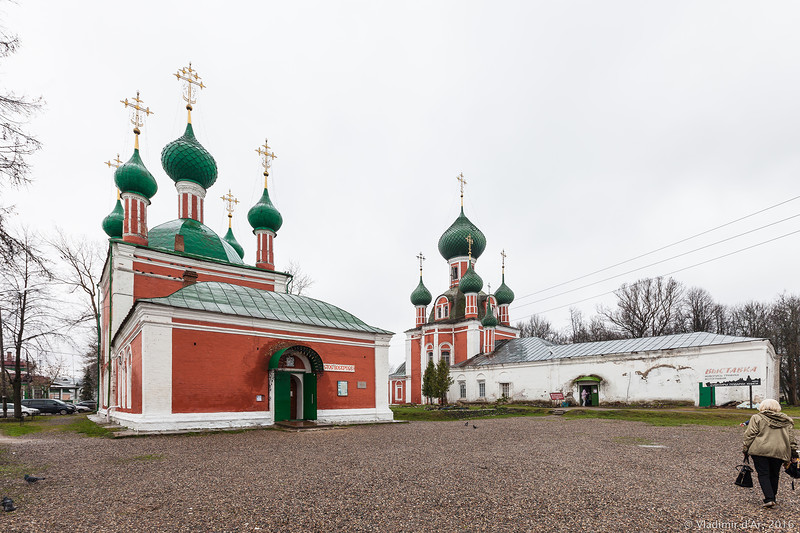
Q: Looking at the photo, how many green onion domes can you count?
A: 10